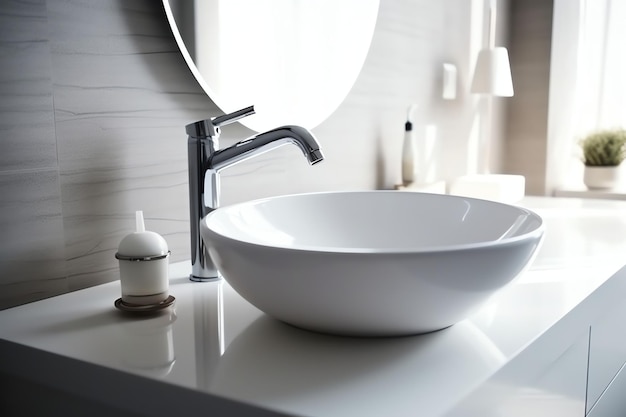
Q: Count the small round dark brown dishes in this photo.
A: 1